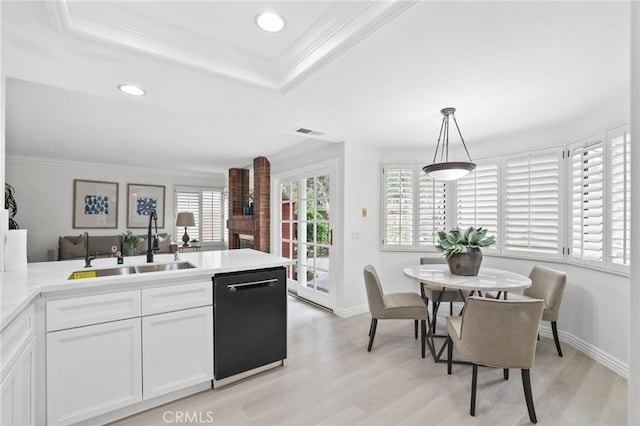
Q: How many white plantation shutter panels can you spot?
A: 8